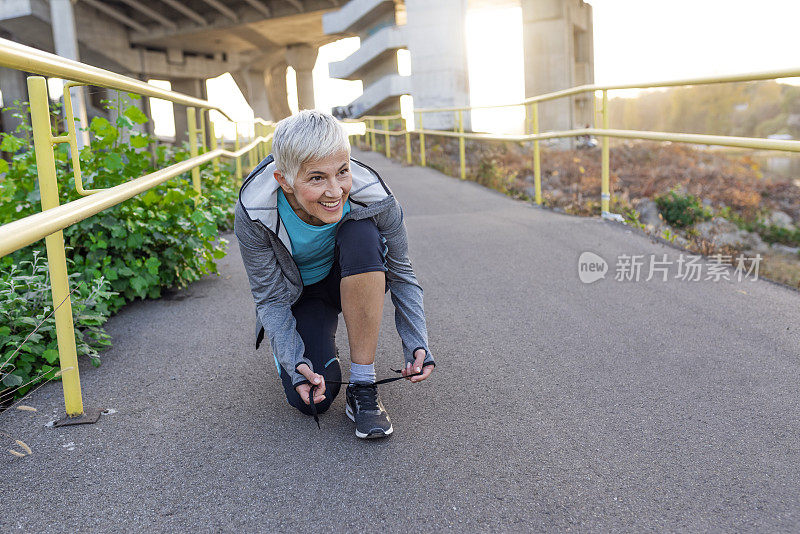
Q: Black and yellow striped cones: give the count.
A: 0